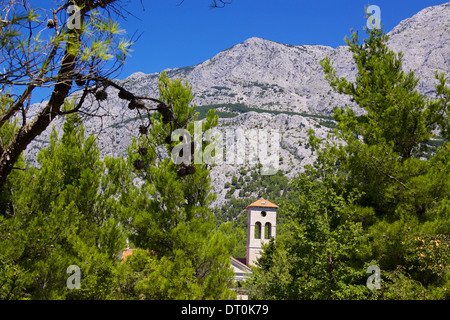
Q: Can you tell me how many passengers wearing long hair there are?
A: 0